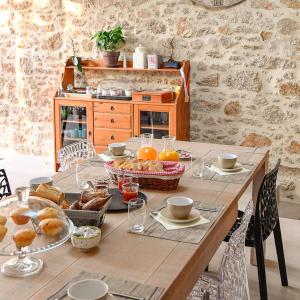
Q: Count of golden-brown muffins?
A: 6